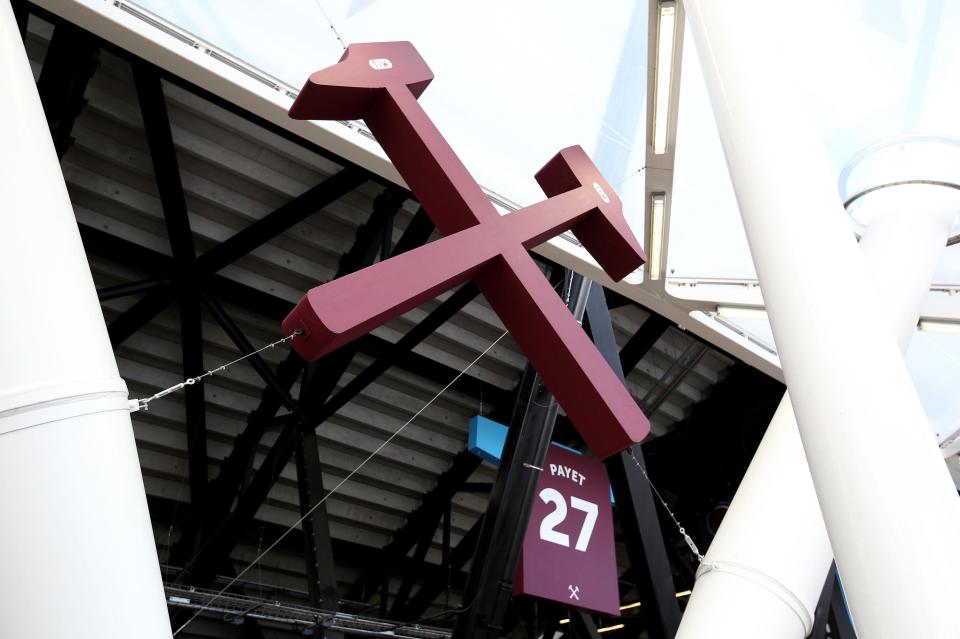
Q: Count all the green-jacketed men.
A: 0